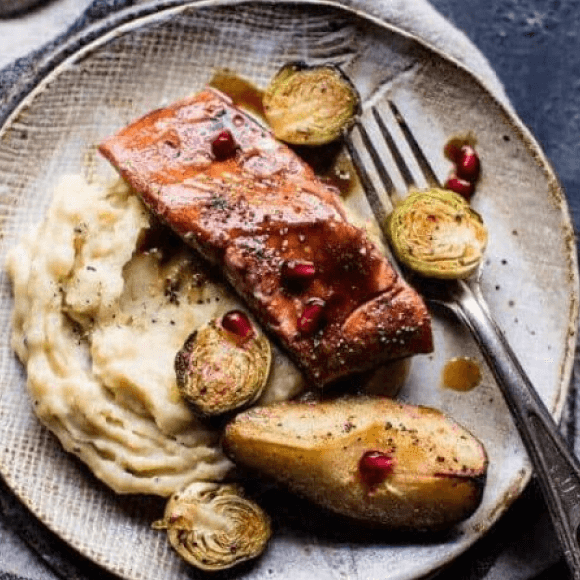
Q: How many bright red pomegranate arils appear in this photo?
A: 7